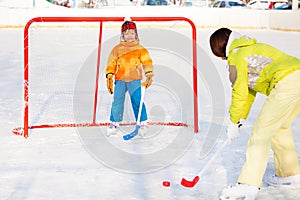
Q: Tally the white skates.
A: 4